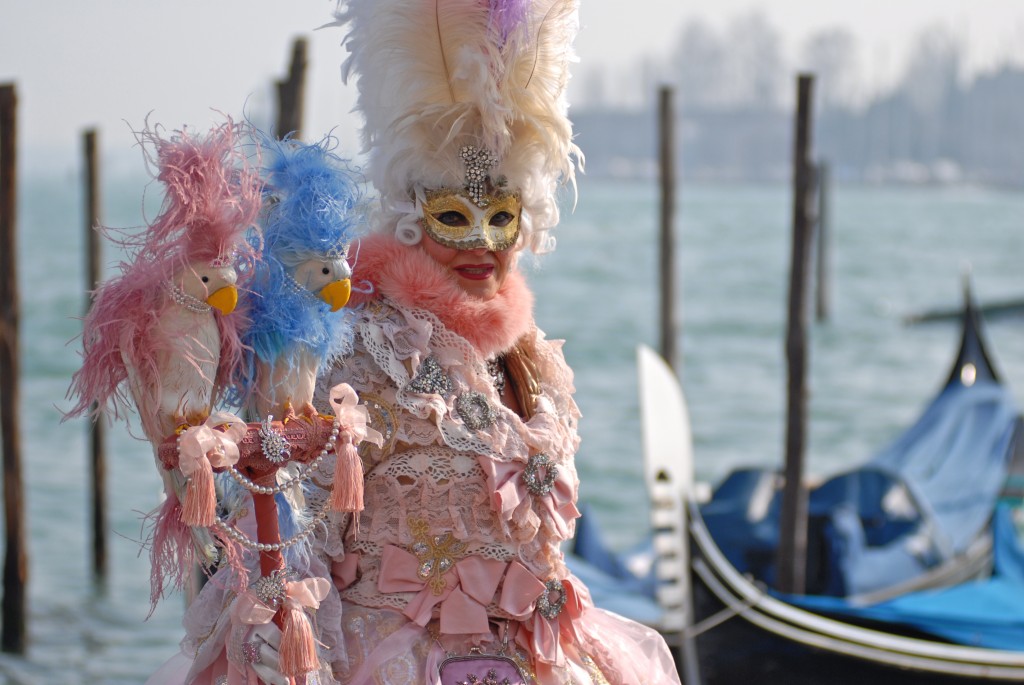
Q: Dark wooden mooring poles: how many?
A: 6